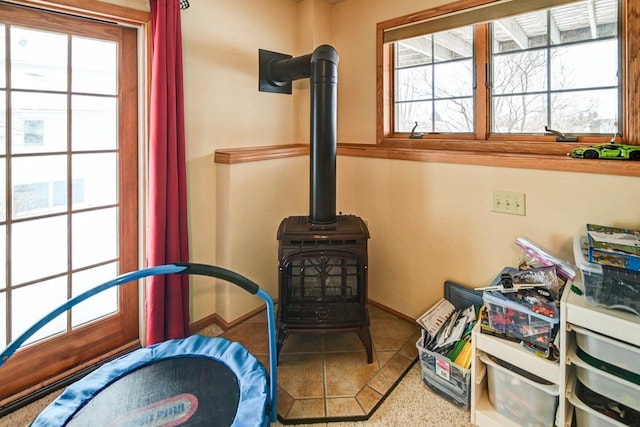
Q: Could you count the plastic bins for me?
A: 7